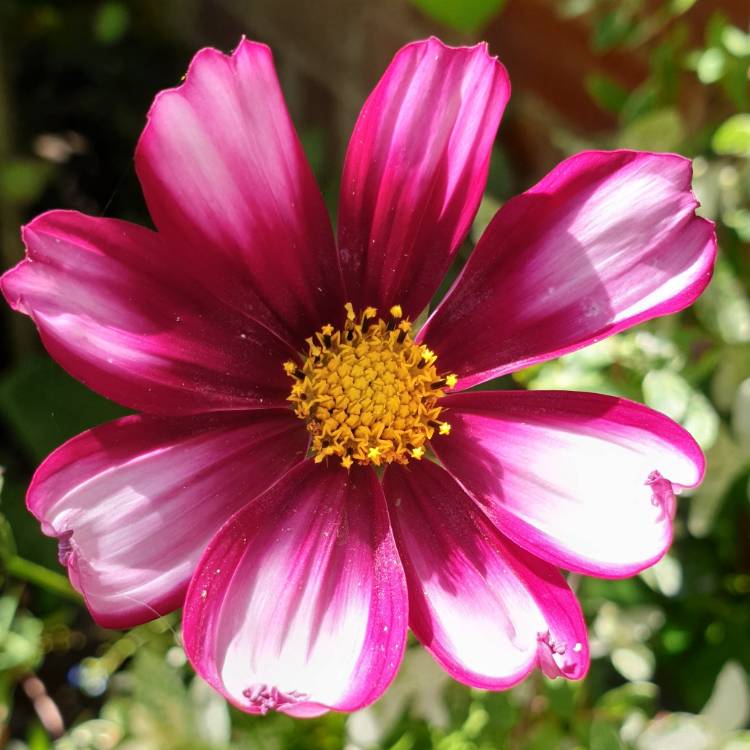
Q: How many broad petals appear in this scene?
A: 8